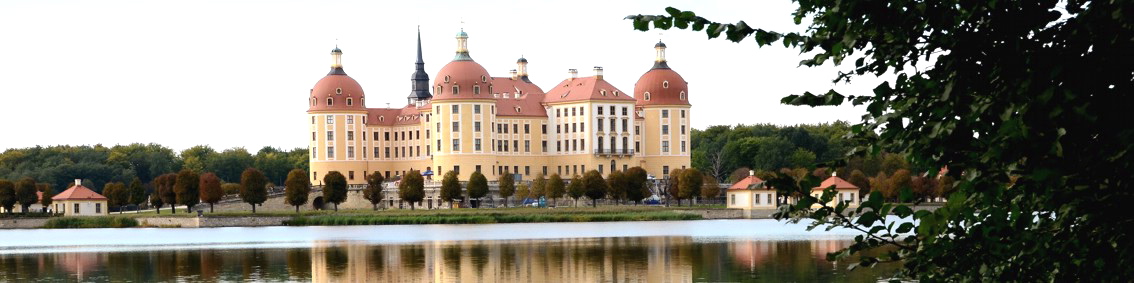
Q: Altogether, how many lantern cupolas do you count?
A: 4